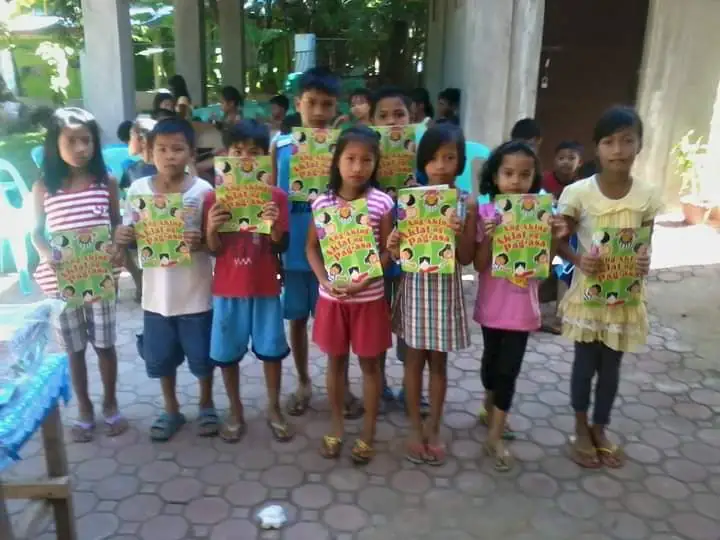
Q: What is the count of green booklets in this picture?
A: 9